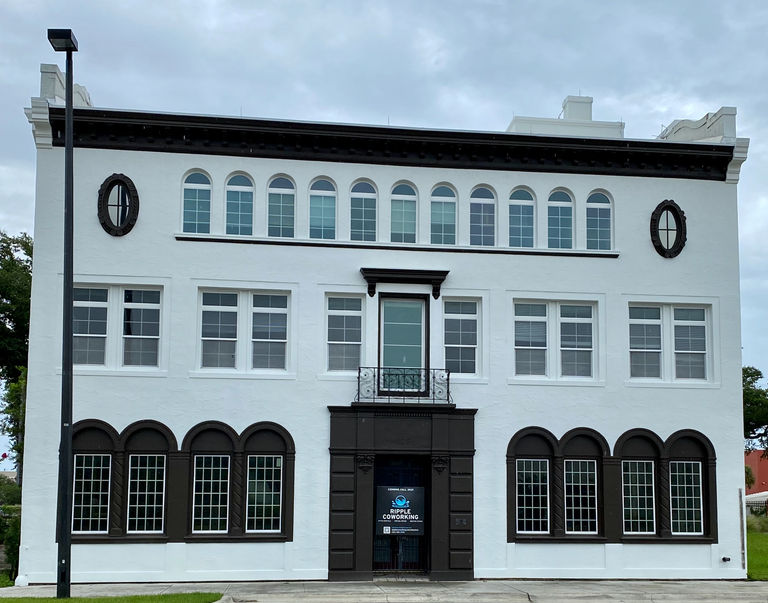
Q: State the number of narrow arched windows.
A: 11